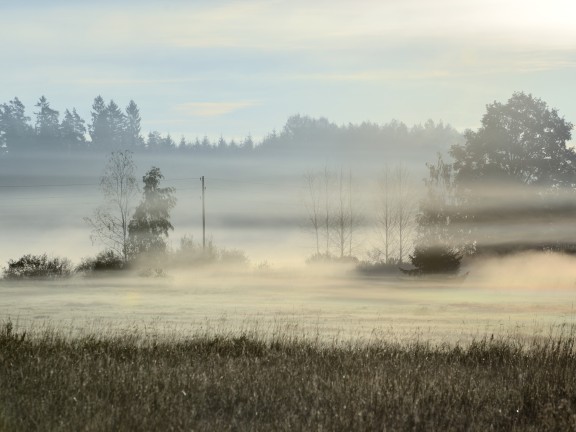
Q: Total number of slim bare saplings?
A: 6